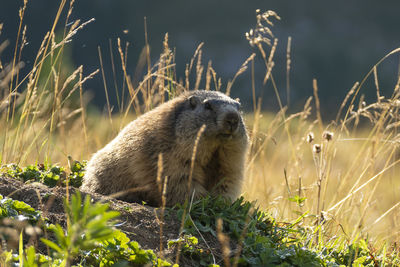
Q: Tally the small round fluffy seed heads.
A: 3